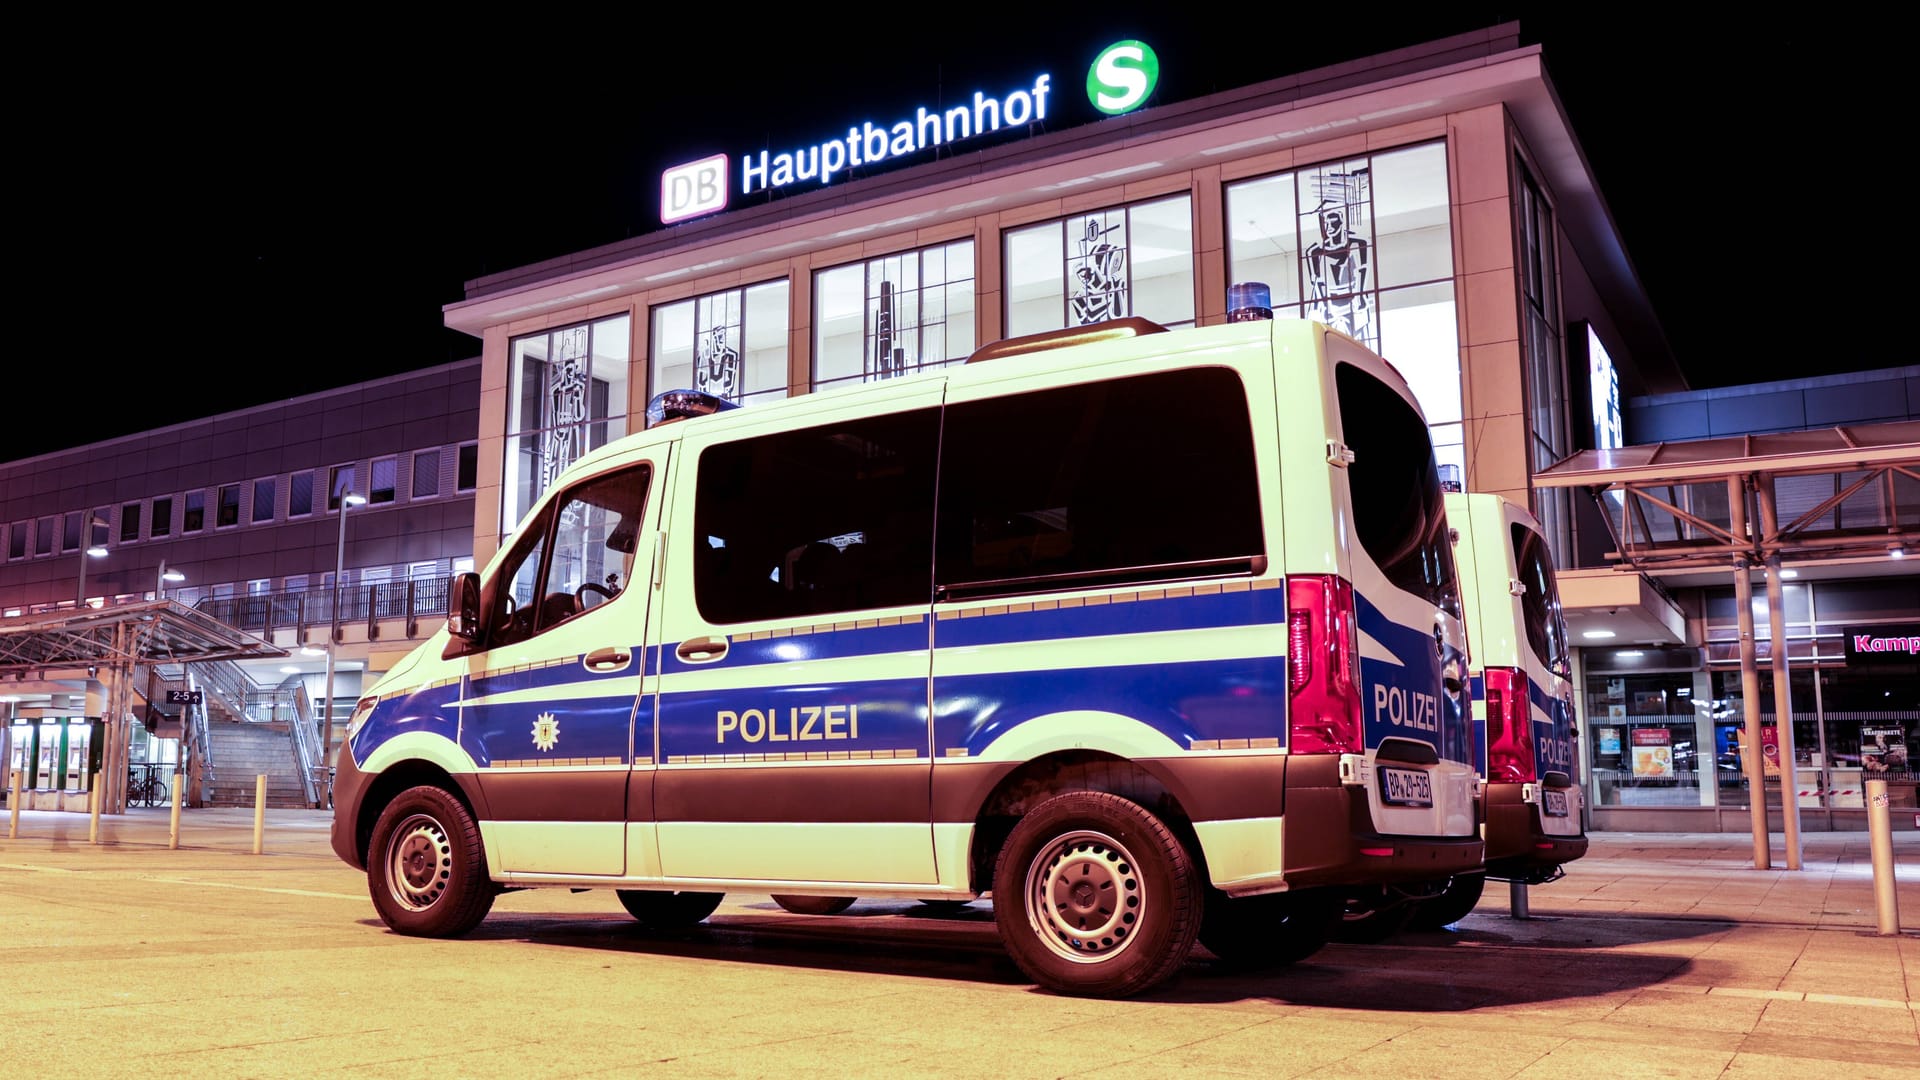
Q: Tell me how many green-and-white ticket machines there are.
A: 3